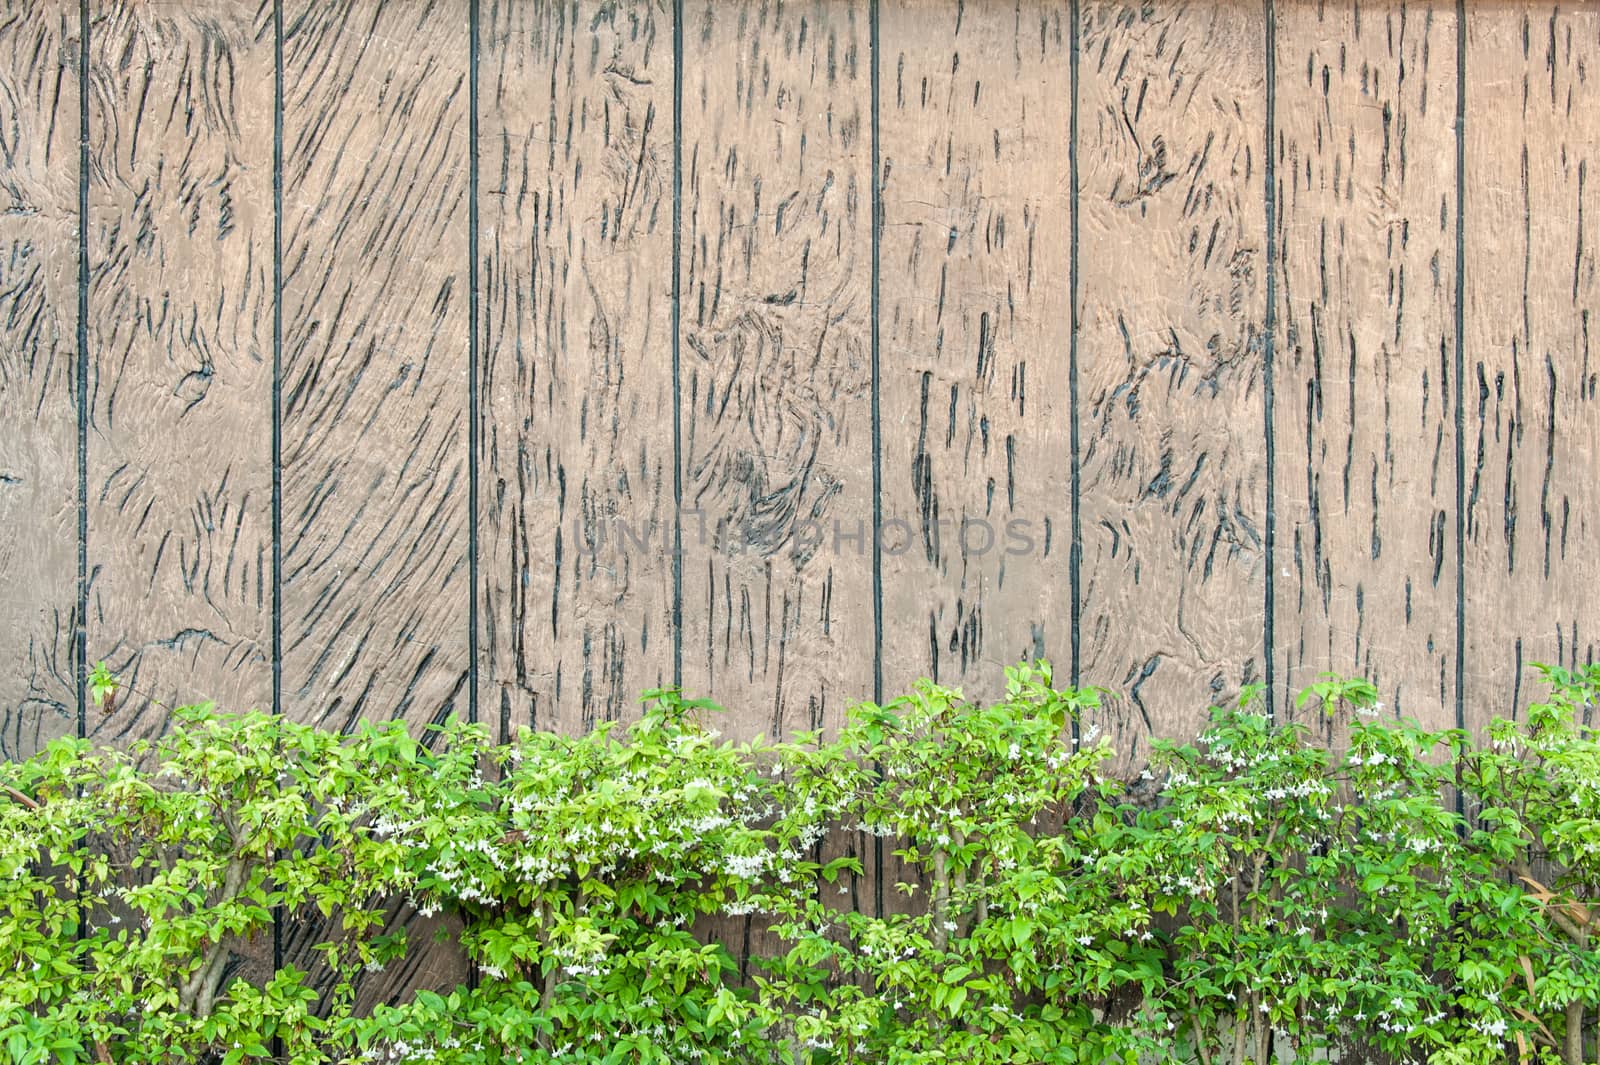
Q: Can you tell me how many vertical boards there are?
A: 9